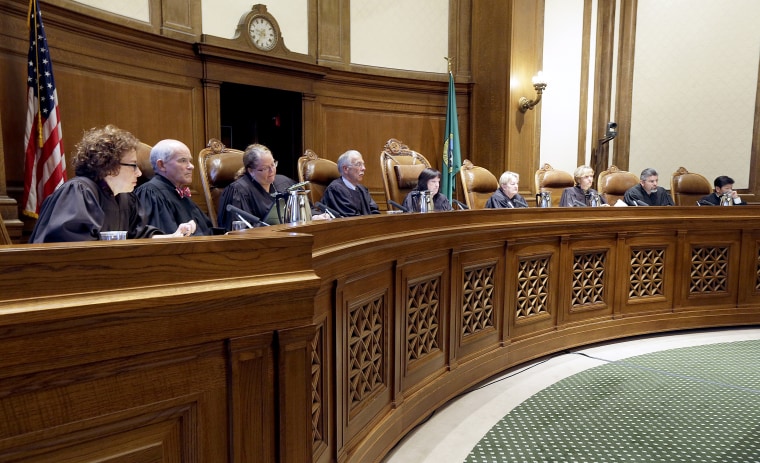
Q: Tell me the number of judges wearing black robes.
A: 9